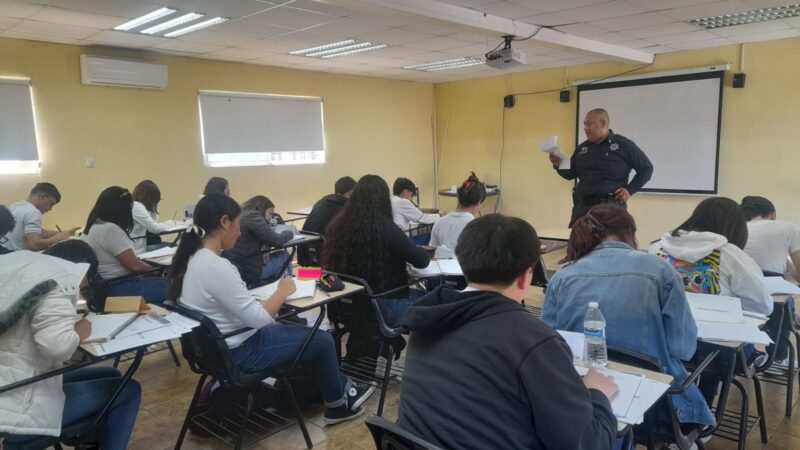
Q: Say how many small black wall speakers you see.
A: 3